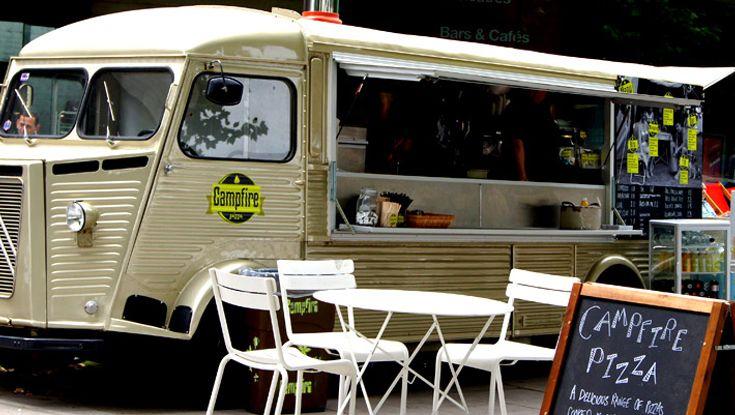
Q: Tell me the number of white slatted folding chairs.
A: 3